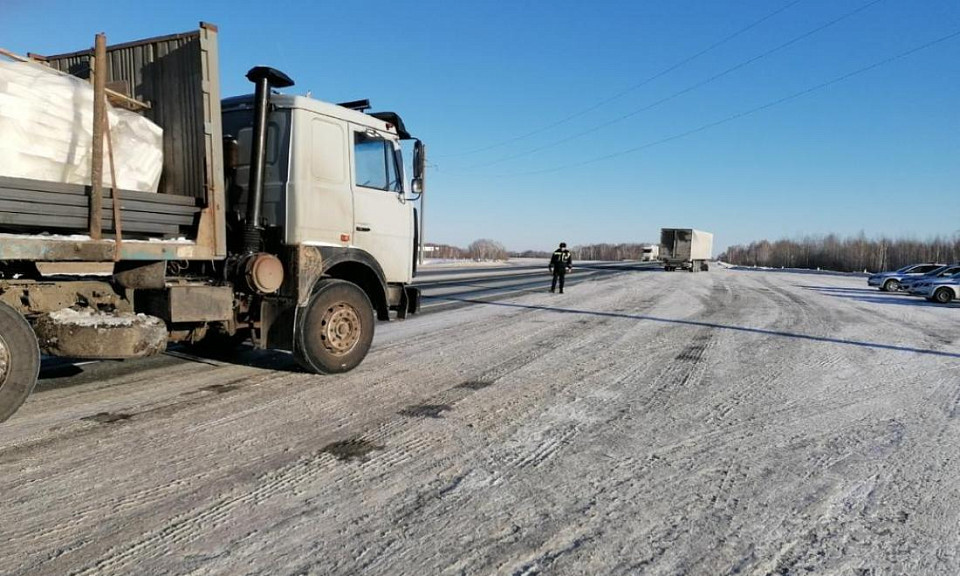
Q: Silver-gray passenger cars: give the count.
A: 3